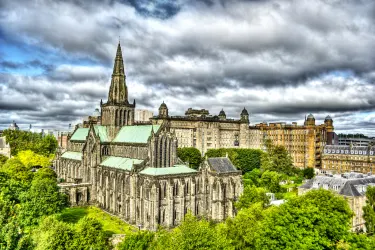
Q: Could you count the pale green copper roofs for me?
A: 6